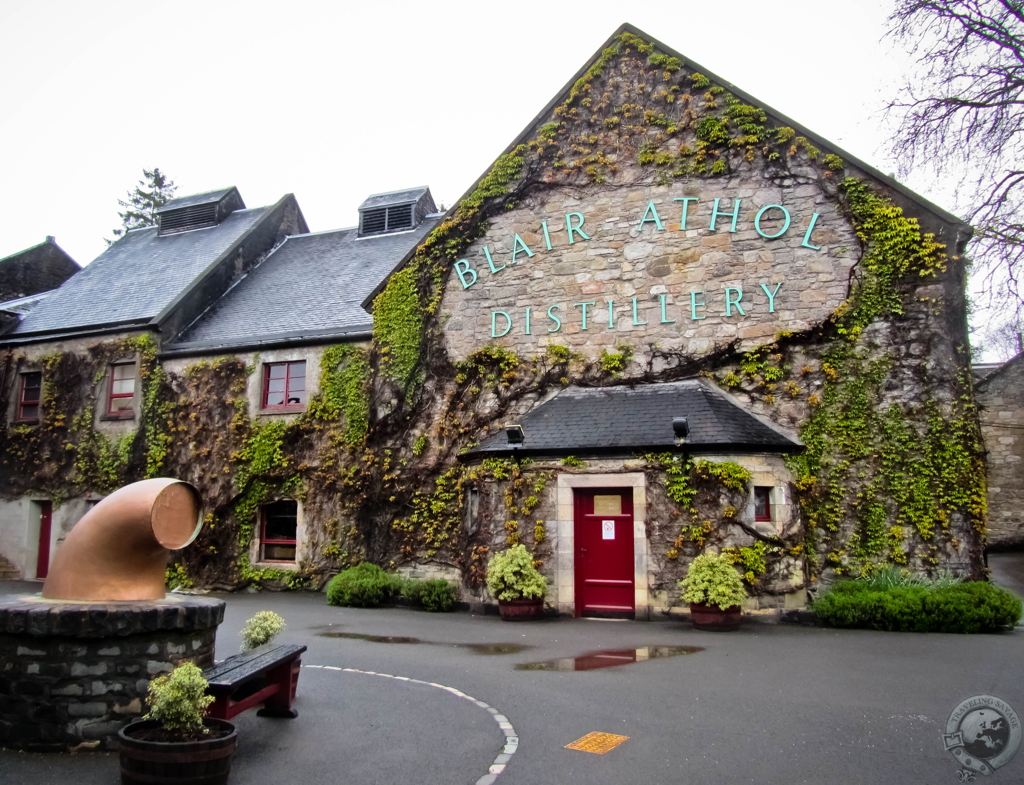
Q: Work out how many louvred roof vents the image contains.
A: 2